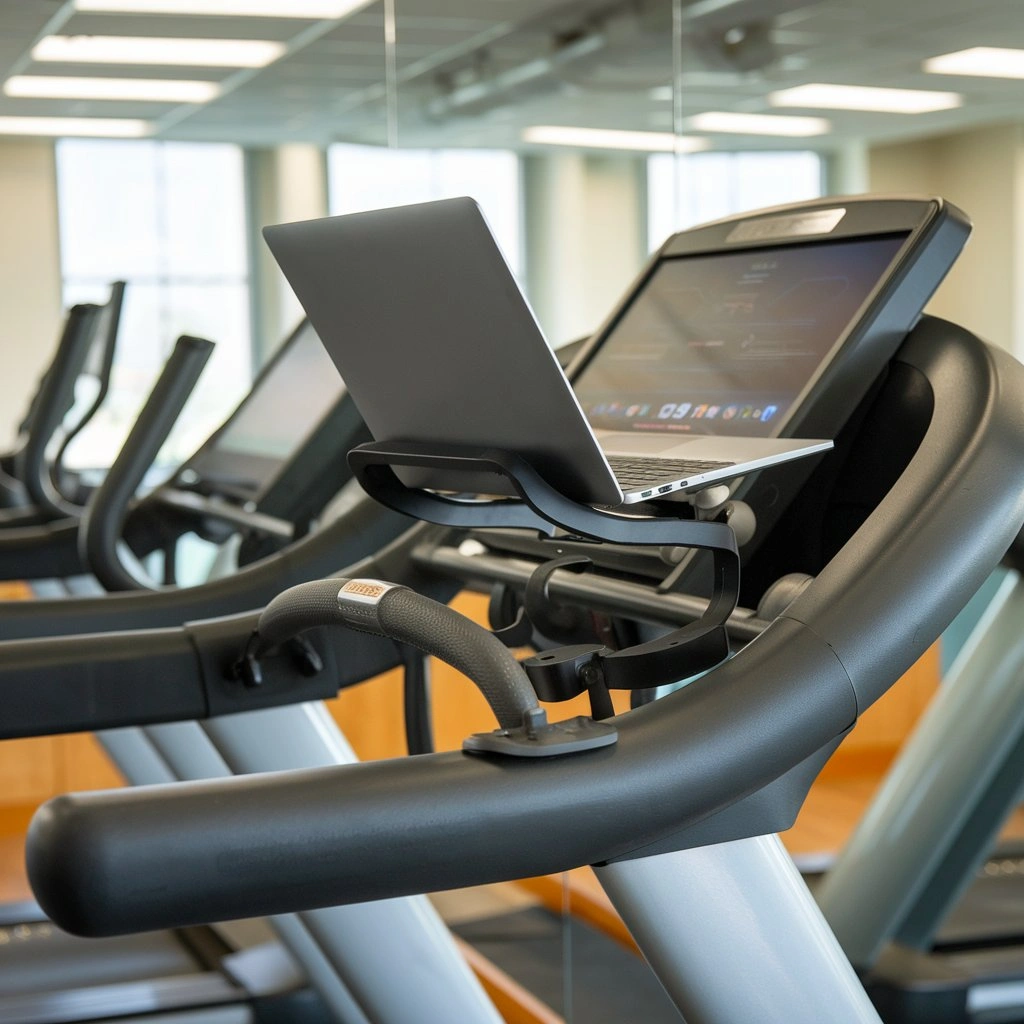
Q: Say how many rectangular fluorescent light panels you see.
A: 8